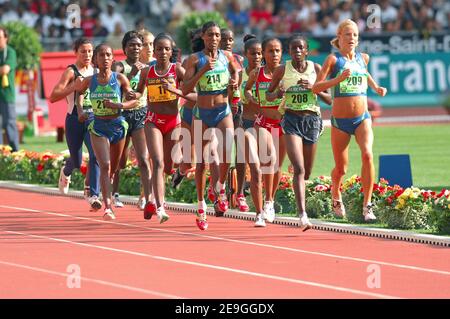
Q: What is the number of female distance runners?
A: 11